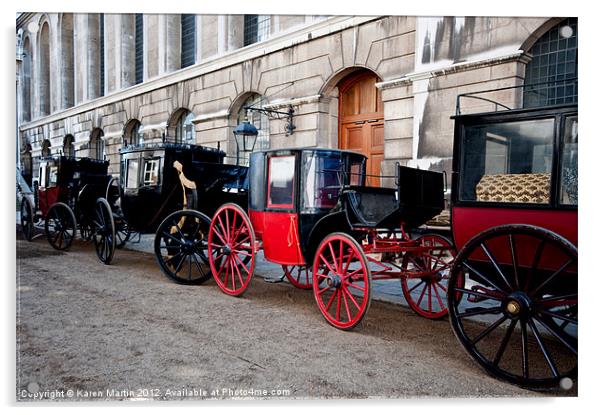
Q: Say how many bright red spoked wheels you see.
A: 4